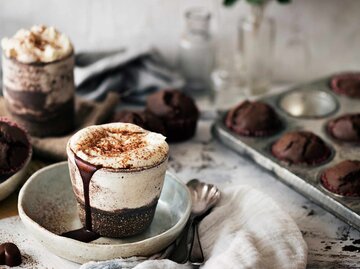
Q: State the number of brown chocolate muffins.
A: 8